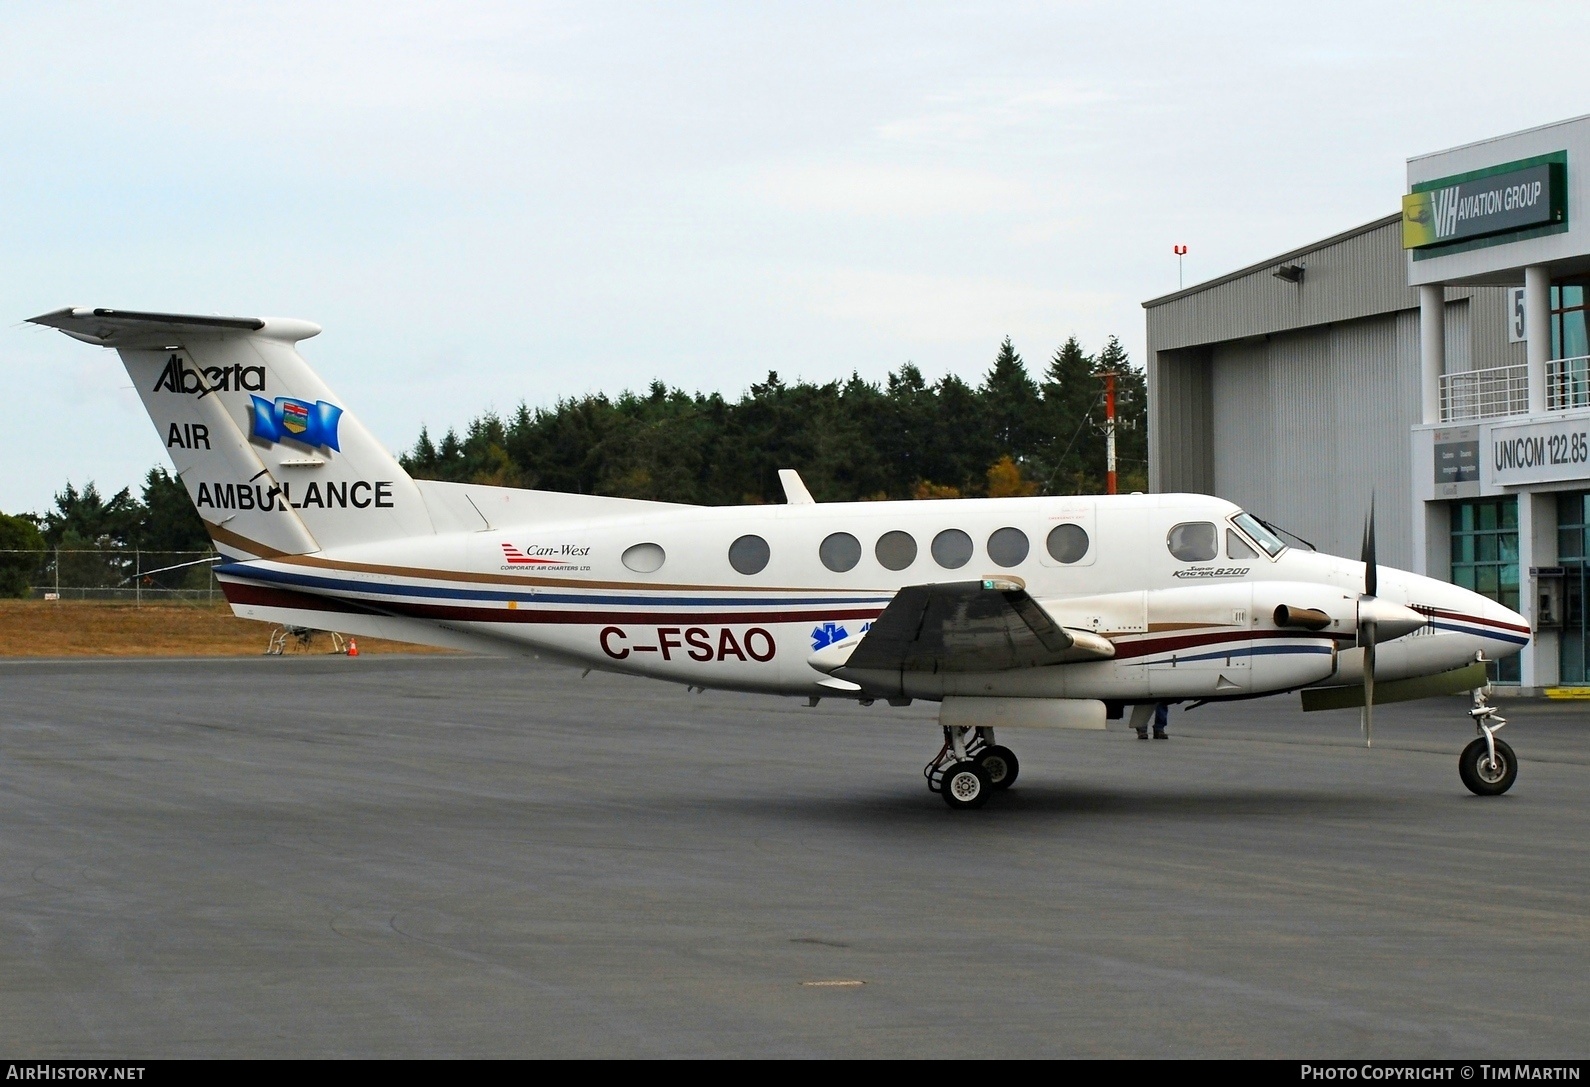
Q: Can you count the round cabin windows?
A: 6